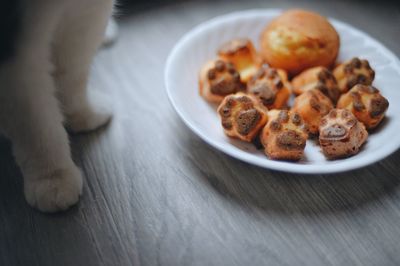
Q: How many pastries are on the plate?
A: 11